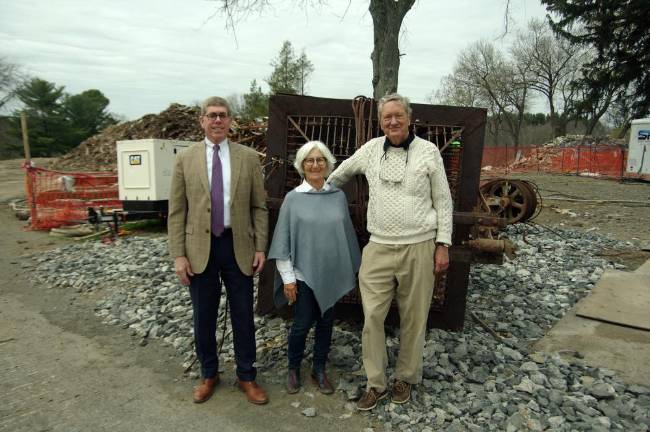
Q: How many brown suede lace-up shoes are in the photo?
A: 2